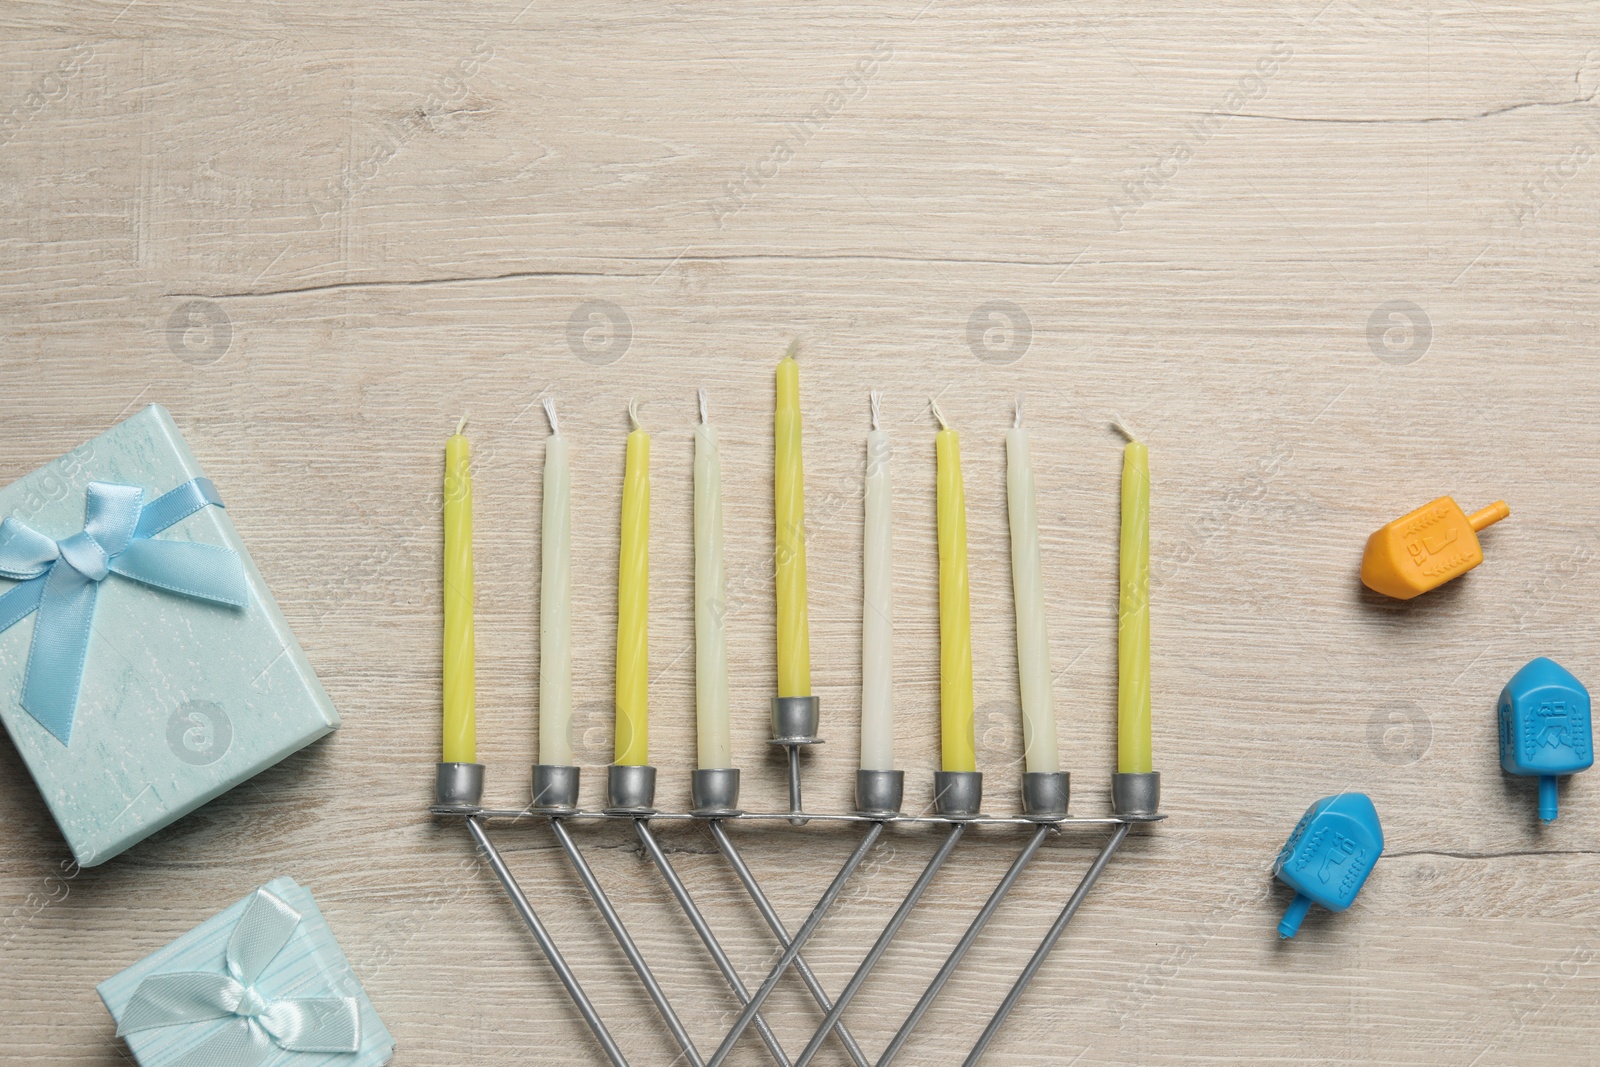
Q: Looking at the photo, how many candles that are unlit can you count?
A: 9